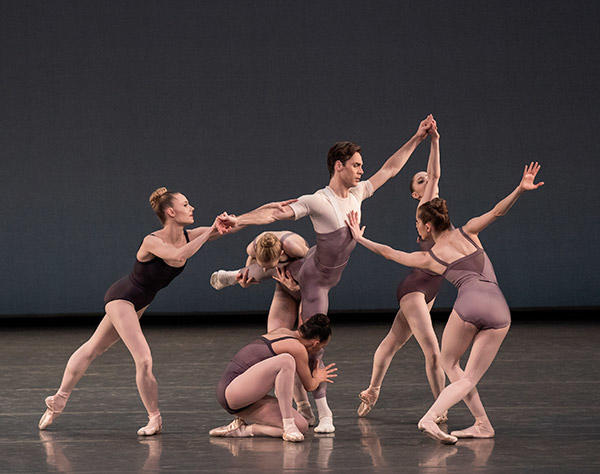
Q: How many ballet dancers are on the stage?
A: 6